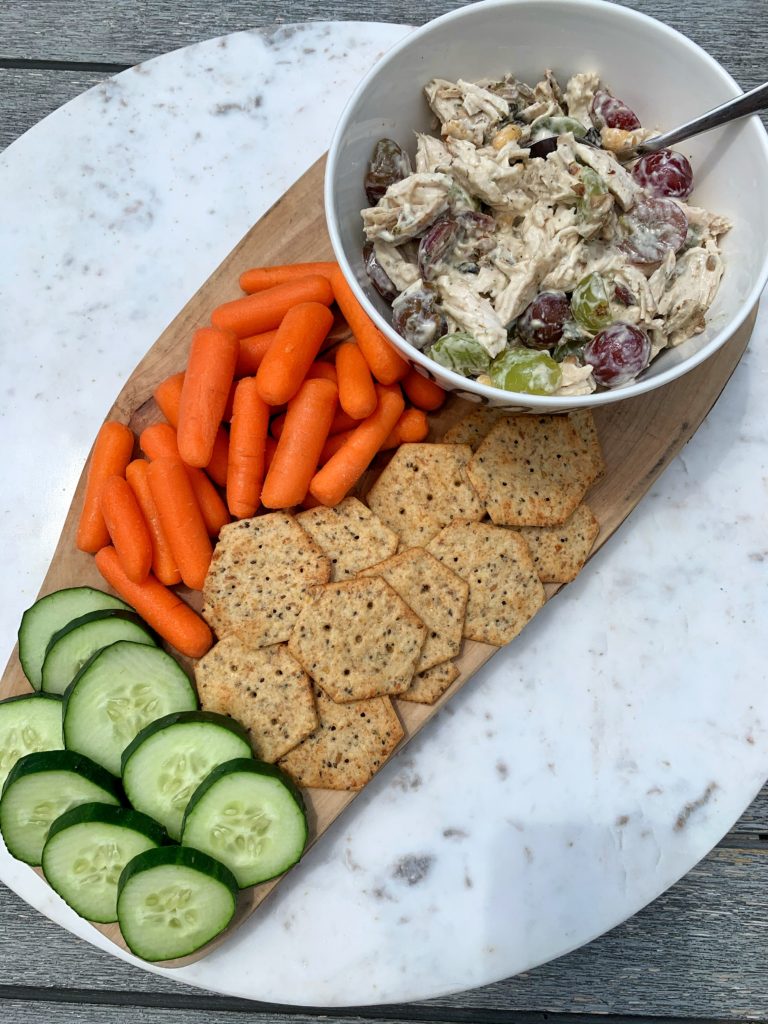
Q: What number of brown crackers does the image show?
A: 13